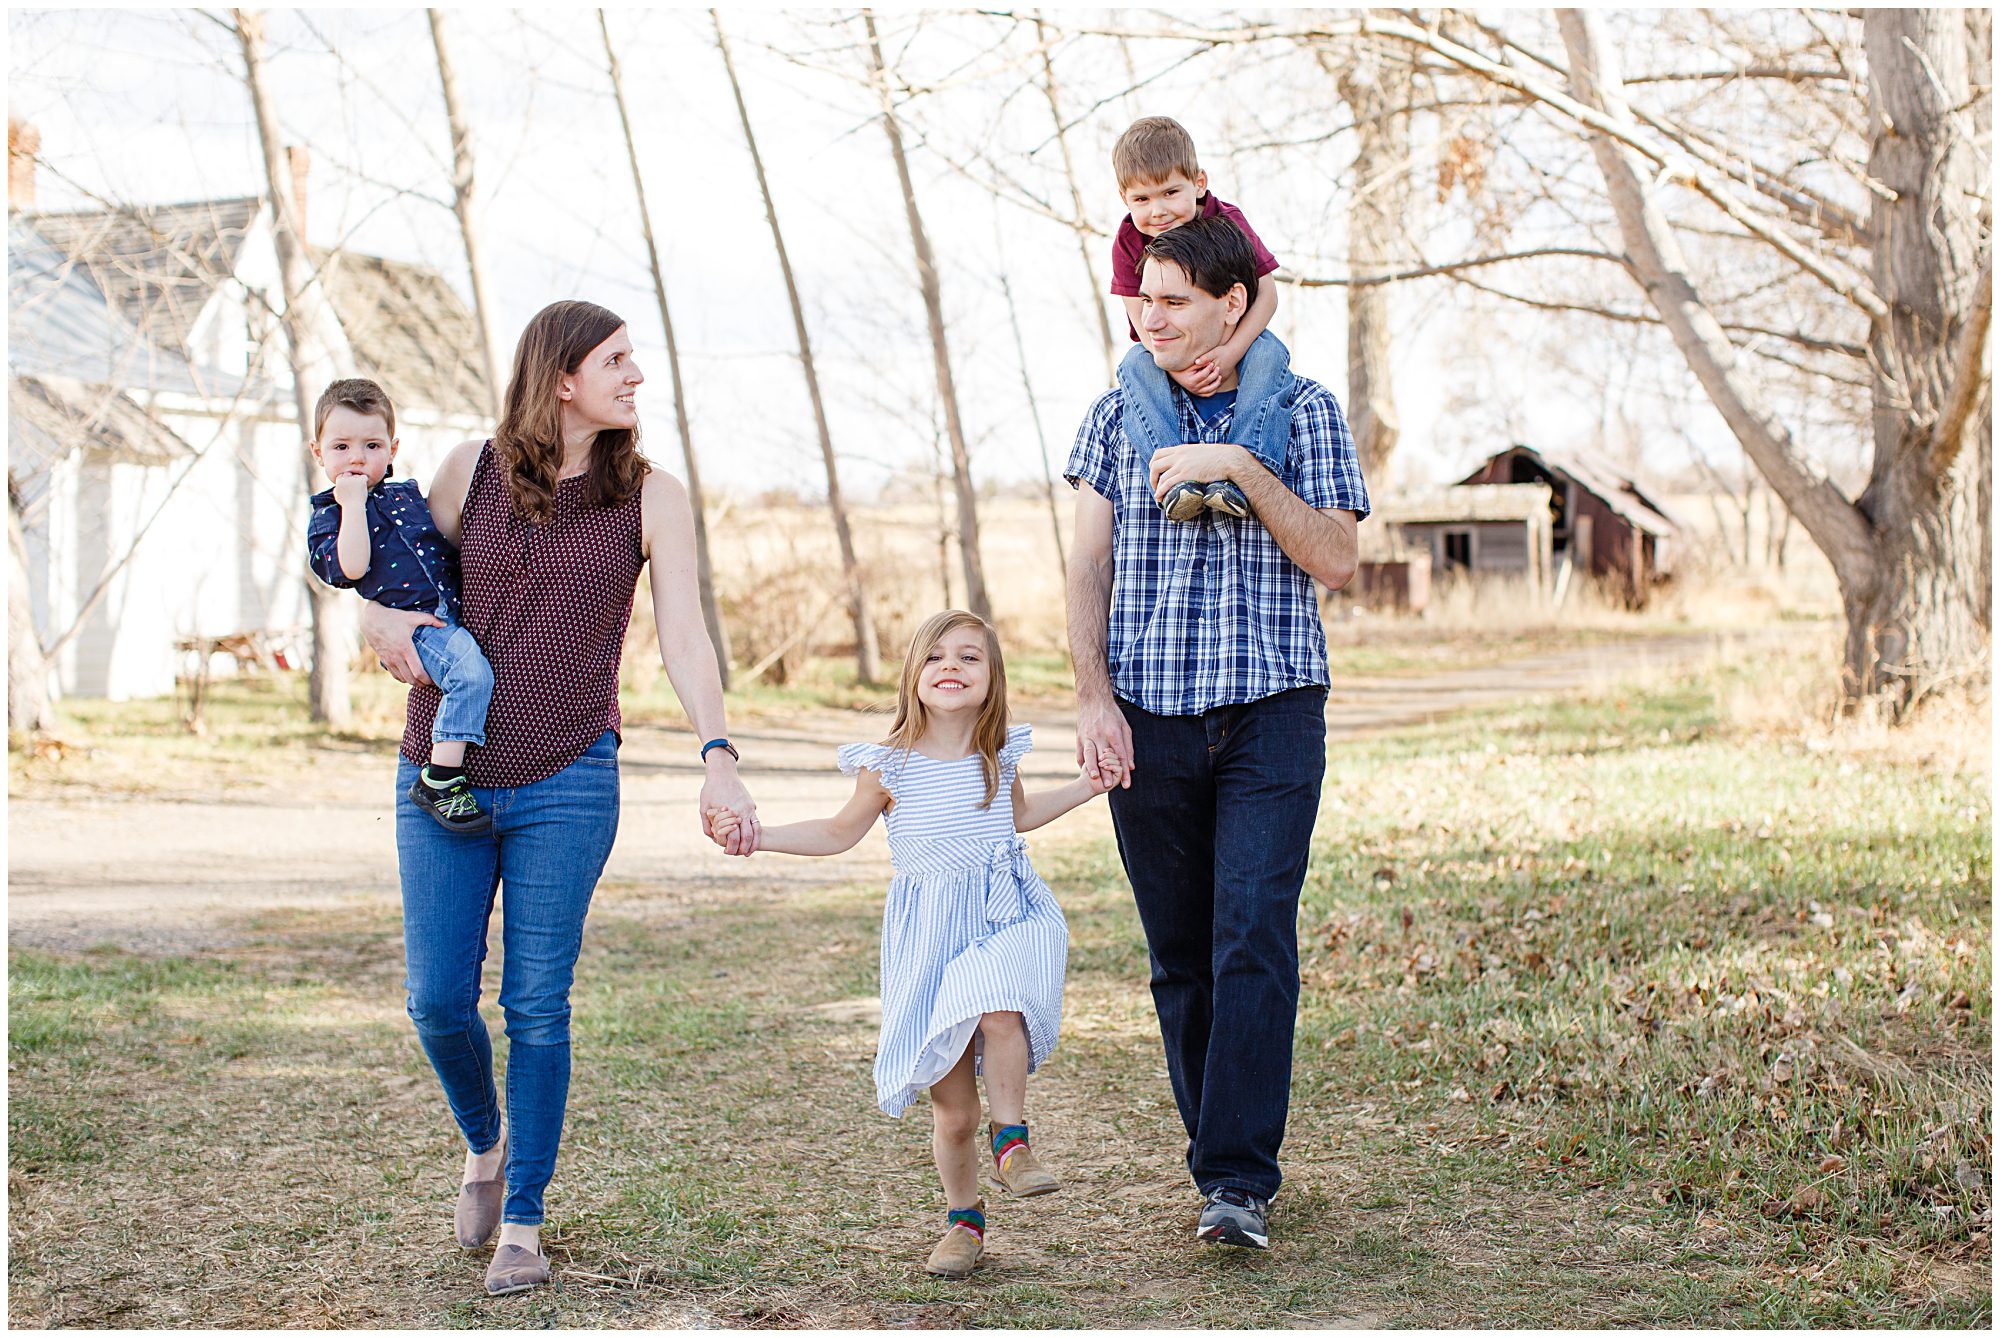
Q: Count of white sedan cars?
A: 0